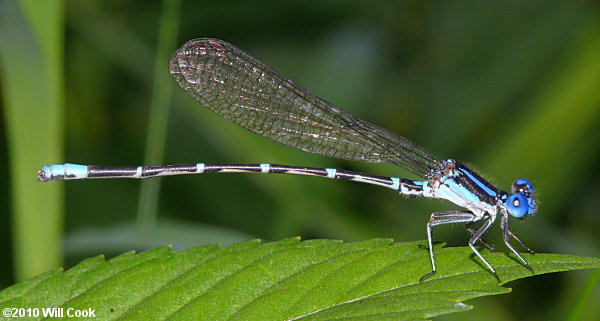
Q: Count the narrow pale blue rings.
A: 5